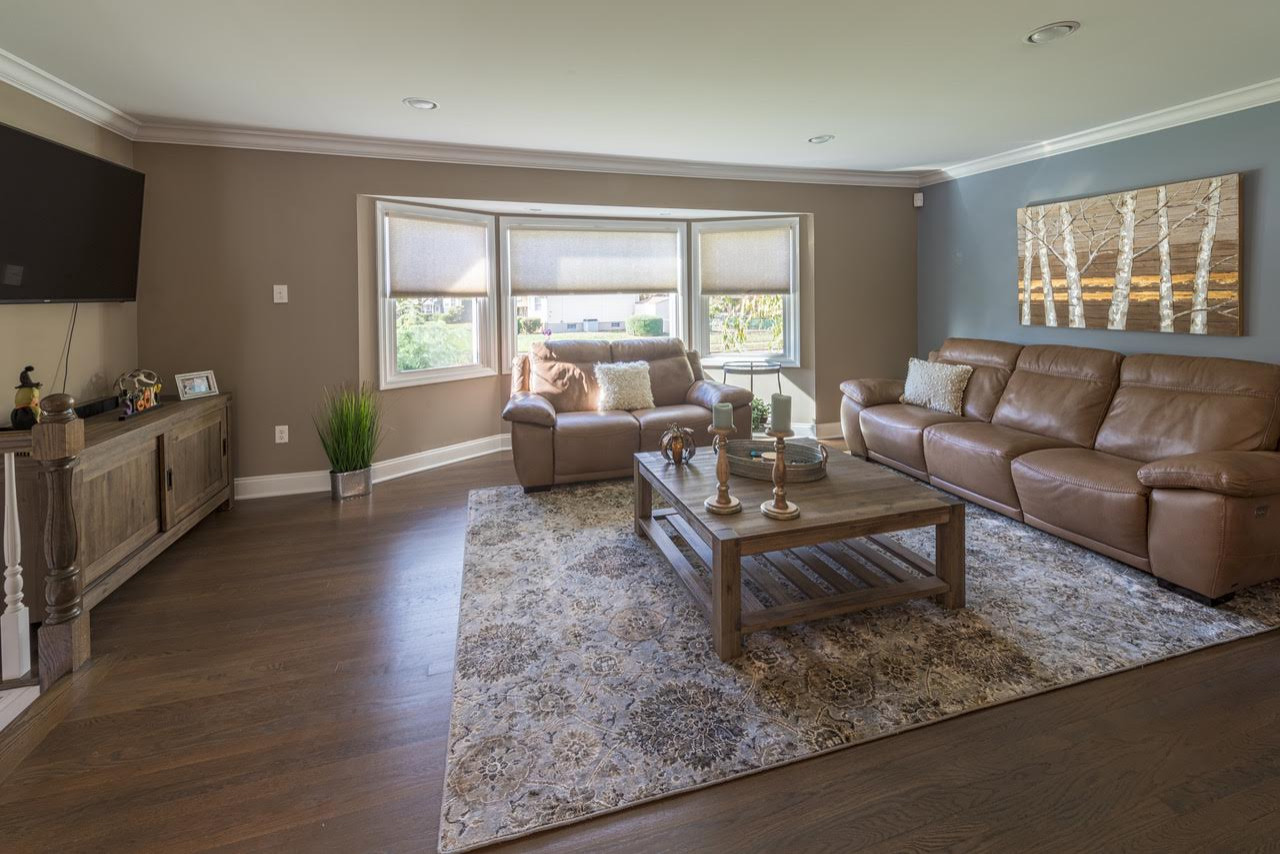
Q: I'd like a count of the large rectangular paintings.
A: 1